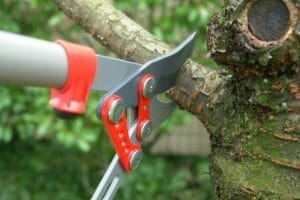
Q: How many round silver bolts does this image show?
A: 4